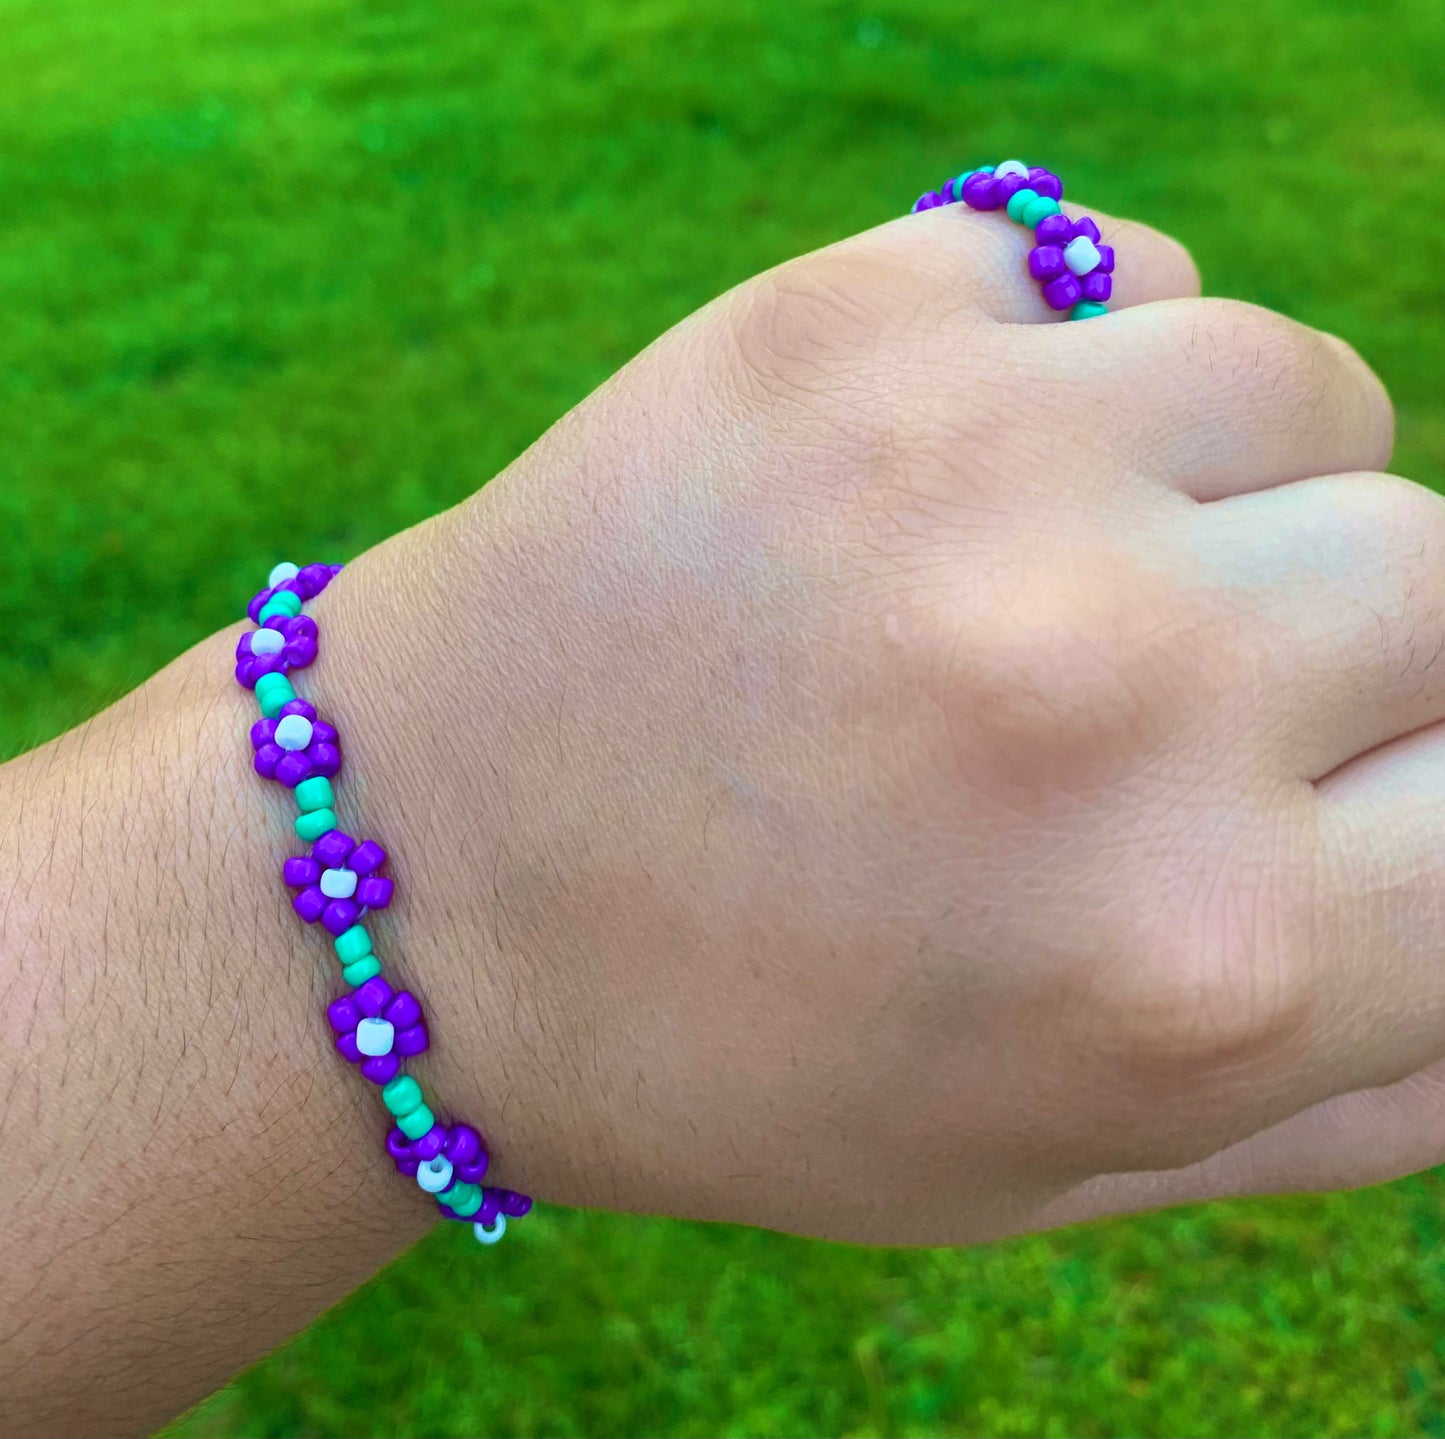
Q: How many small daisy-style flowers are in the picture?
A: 10